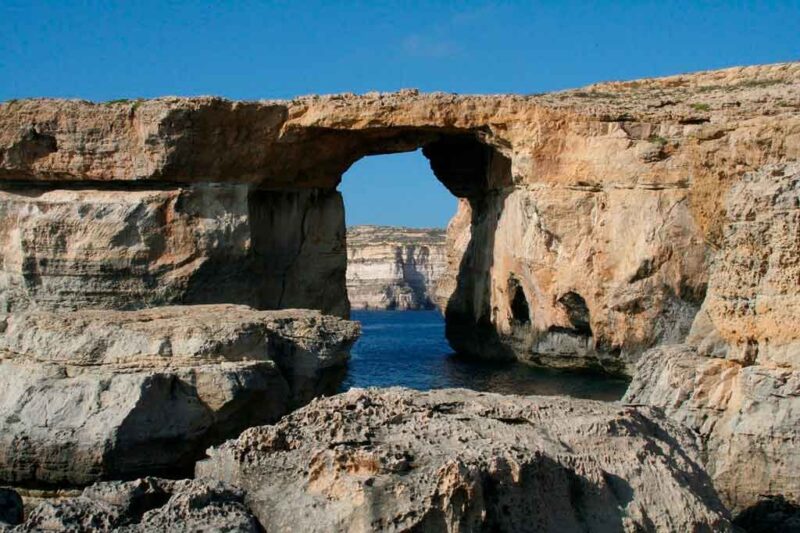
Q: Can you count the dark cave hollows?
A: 2